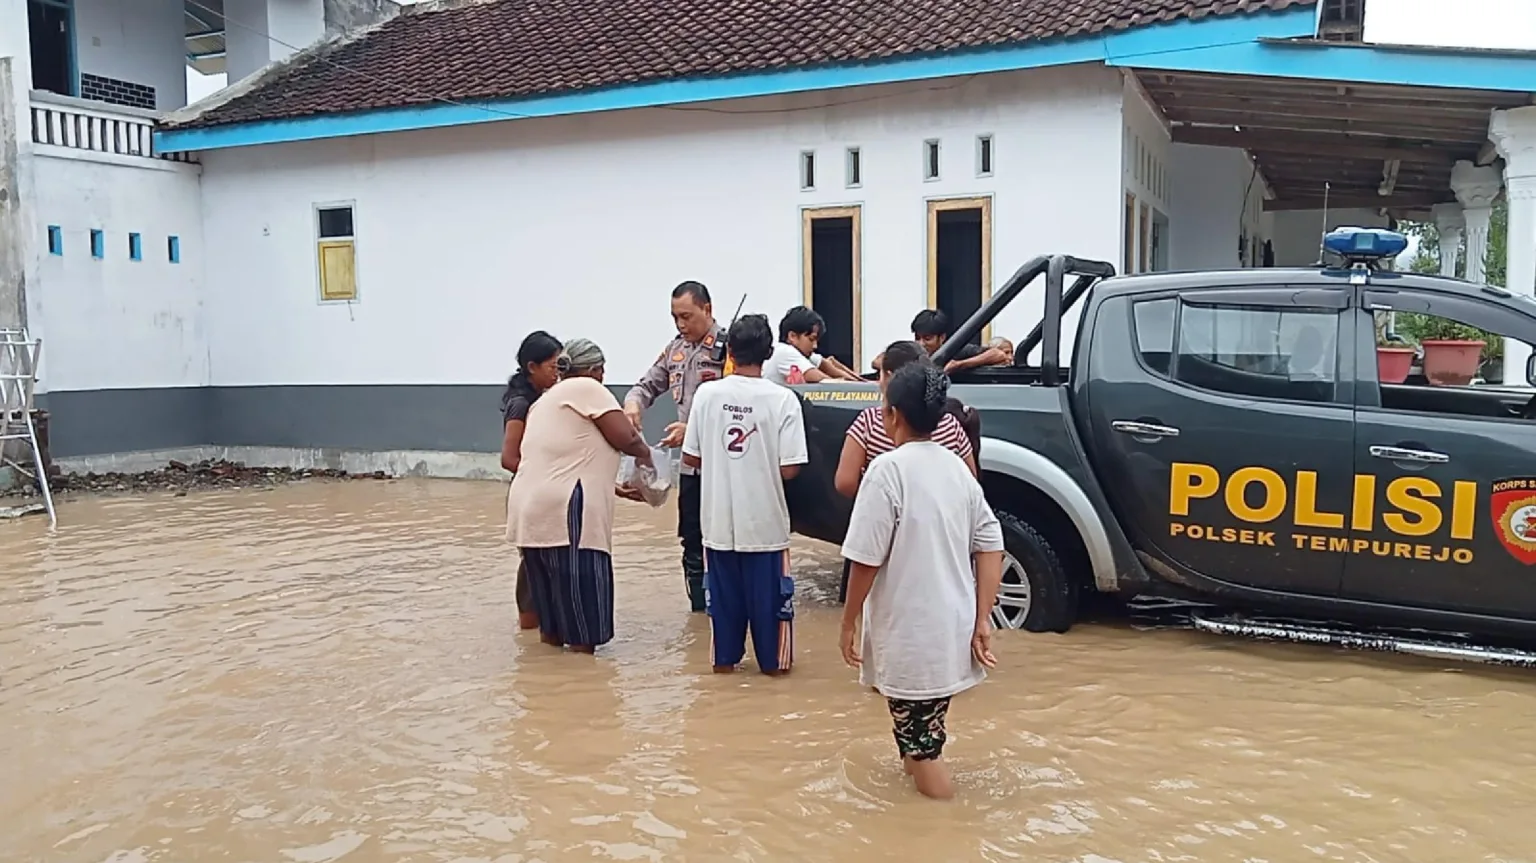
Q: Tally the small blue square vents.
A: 4